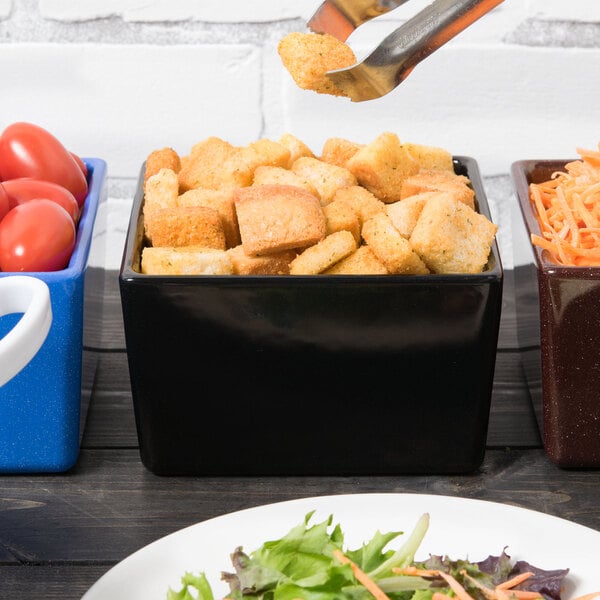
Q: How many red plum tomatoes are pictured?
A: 5